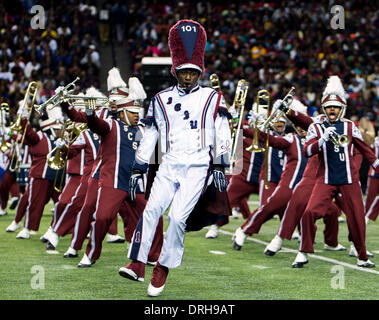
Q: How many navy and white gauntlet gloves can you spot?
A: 2